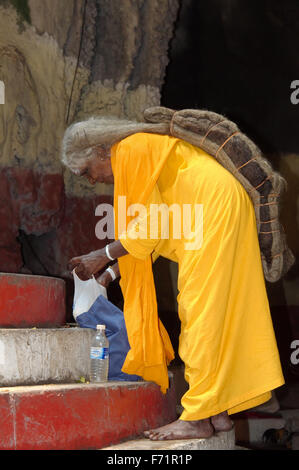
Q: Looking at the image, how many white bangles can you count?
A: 2